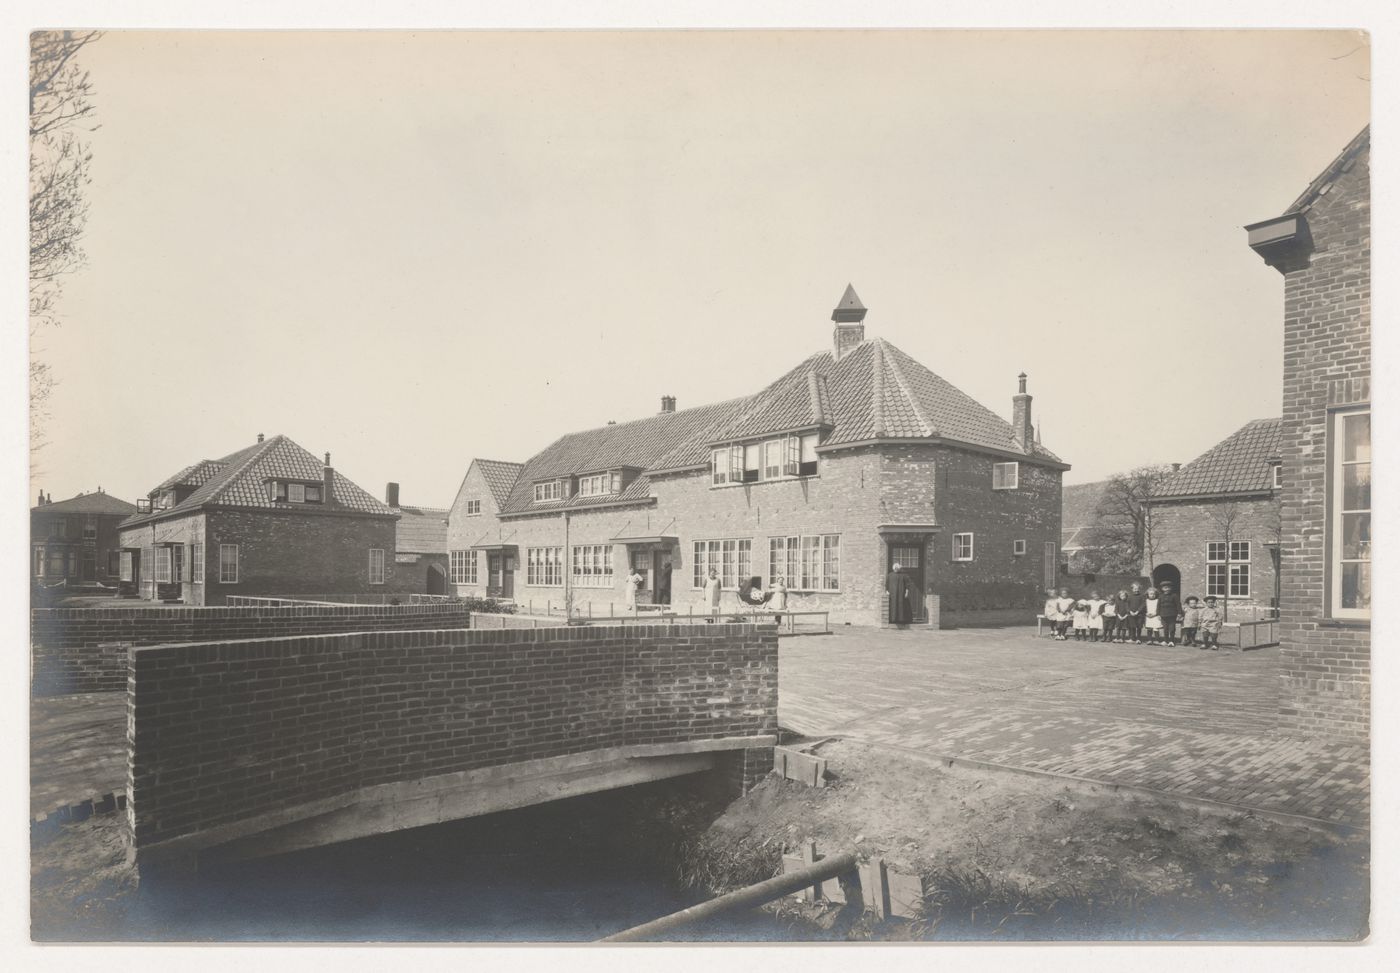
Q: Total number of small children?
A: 11